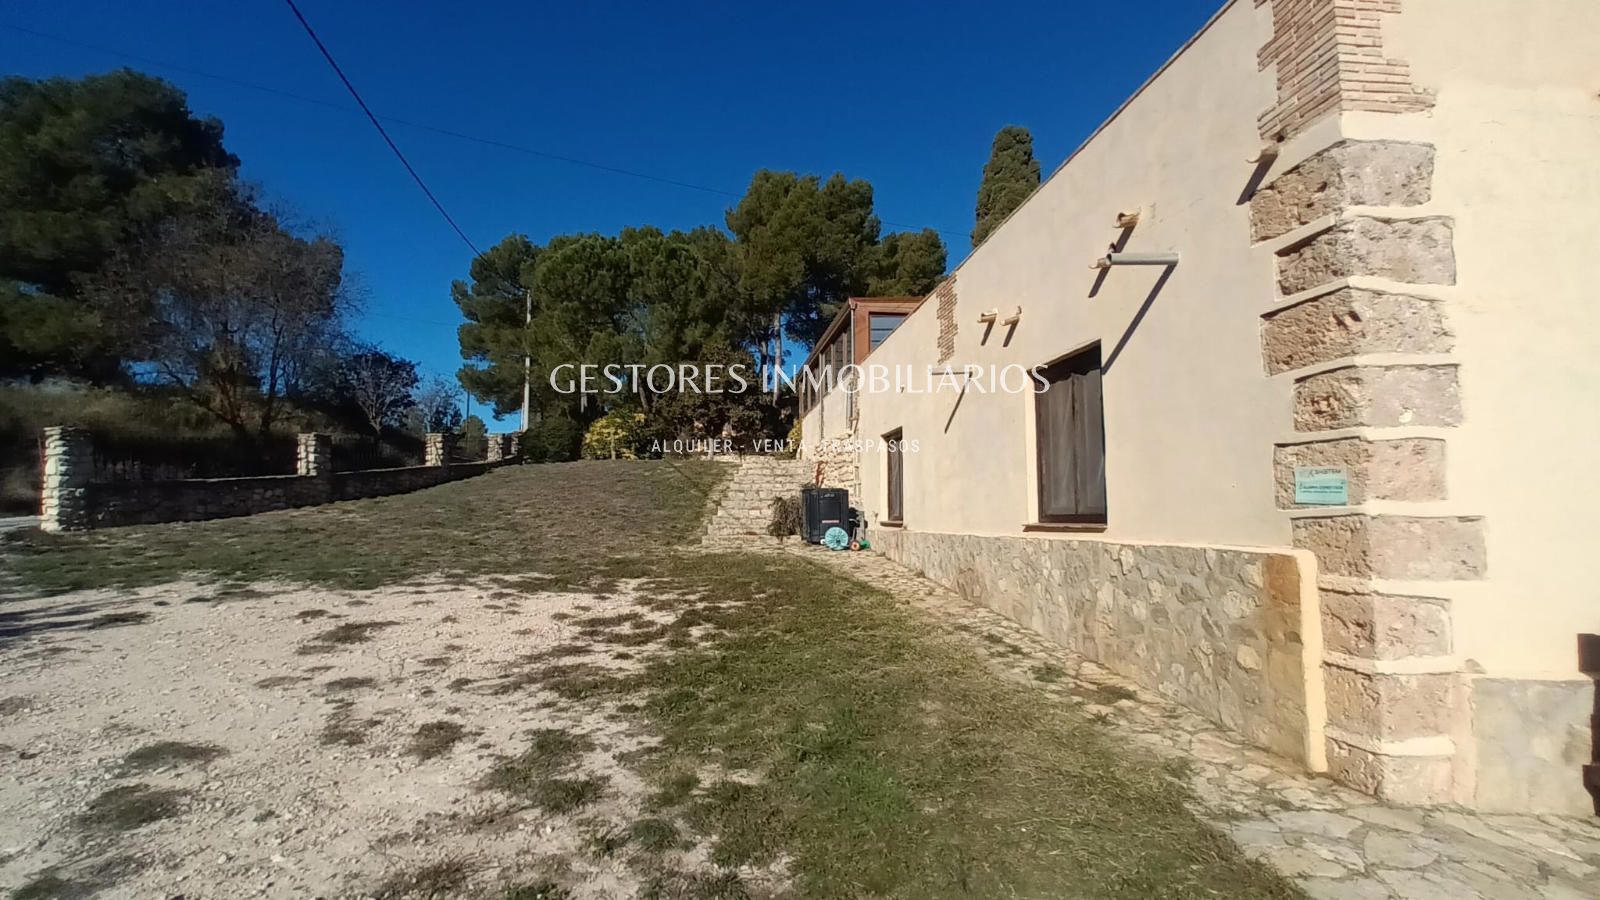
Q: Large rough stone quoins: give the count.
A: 9